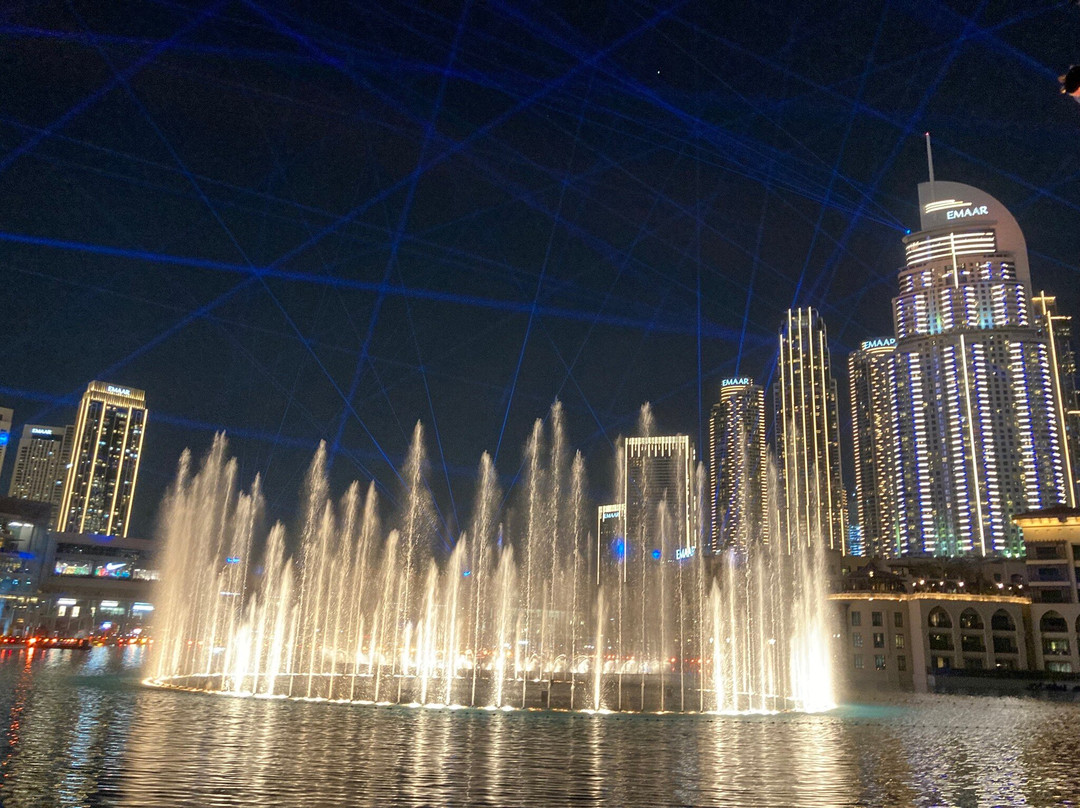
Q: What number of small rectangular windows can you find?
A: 9